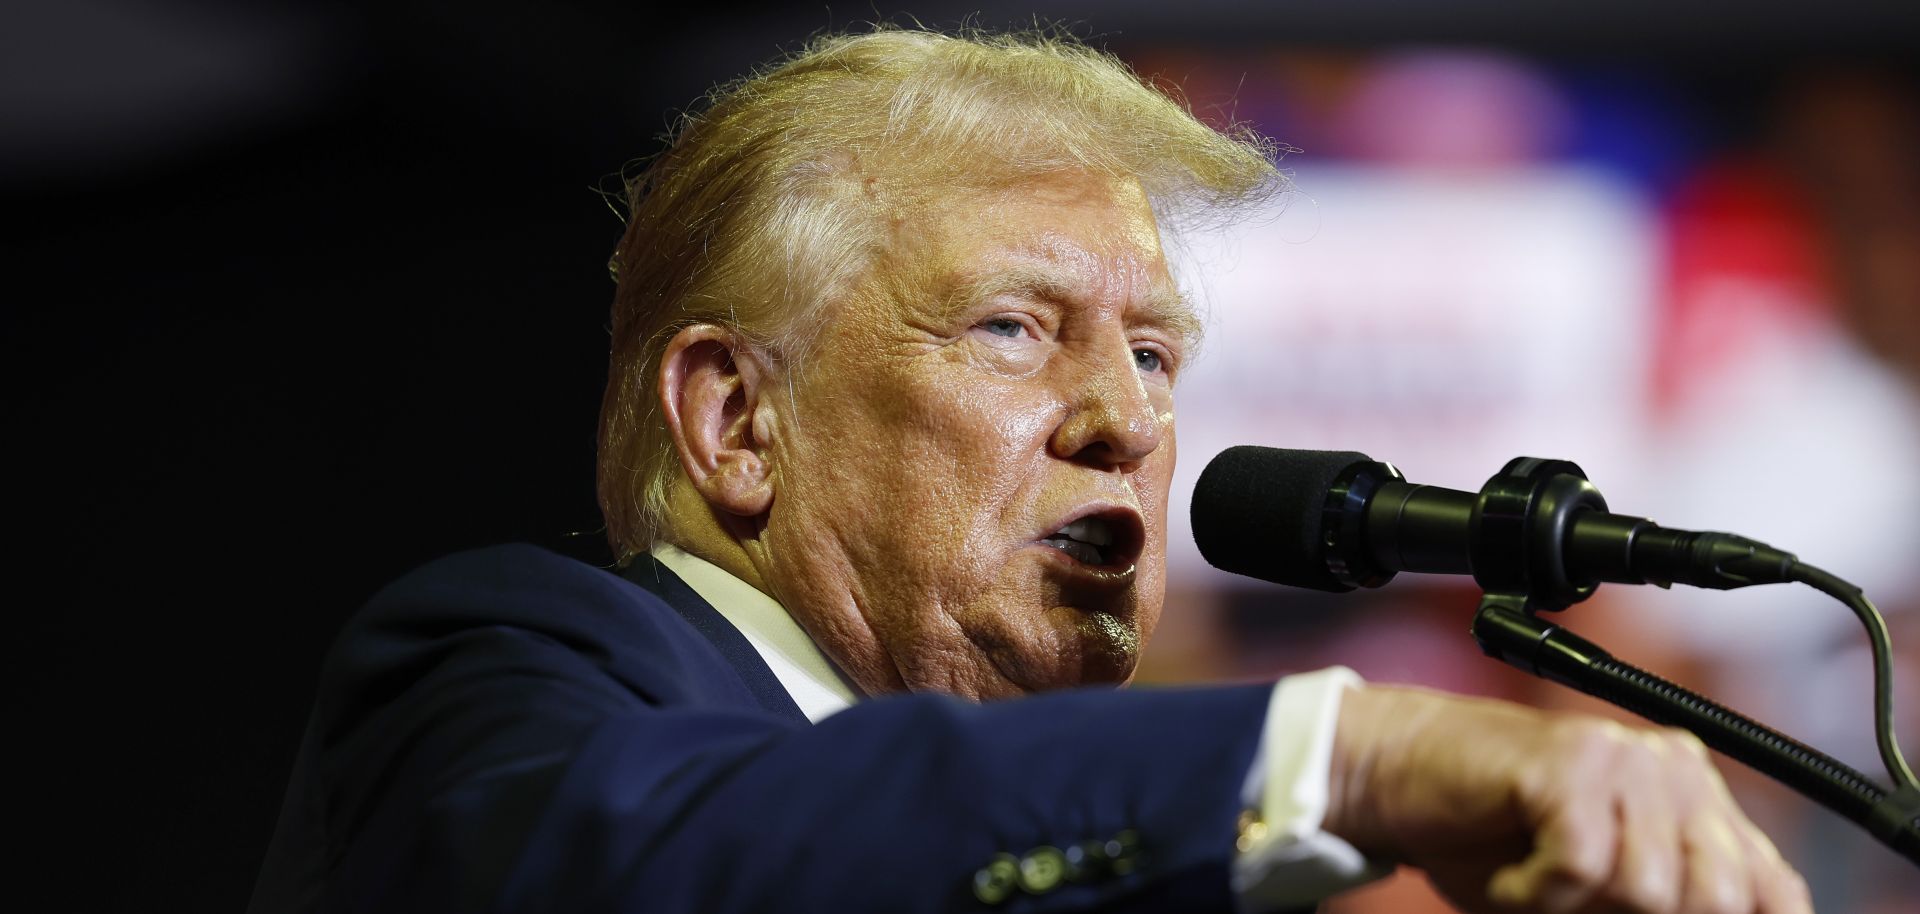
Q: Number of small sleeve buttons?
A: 4